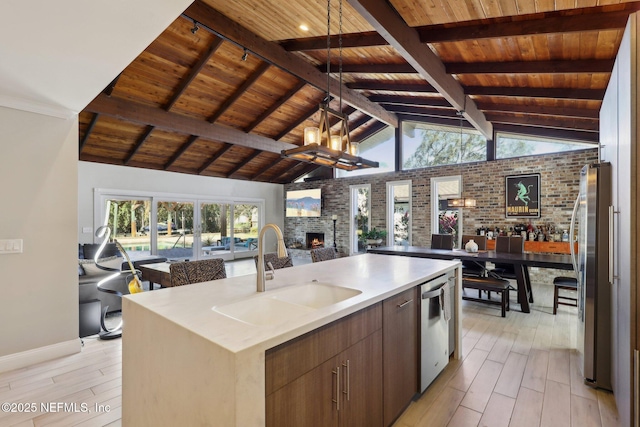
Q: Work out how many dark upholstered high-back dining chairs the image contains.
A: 3